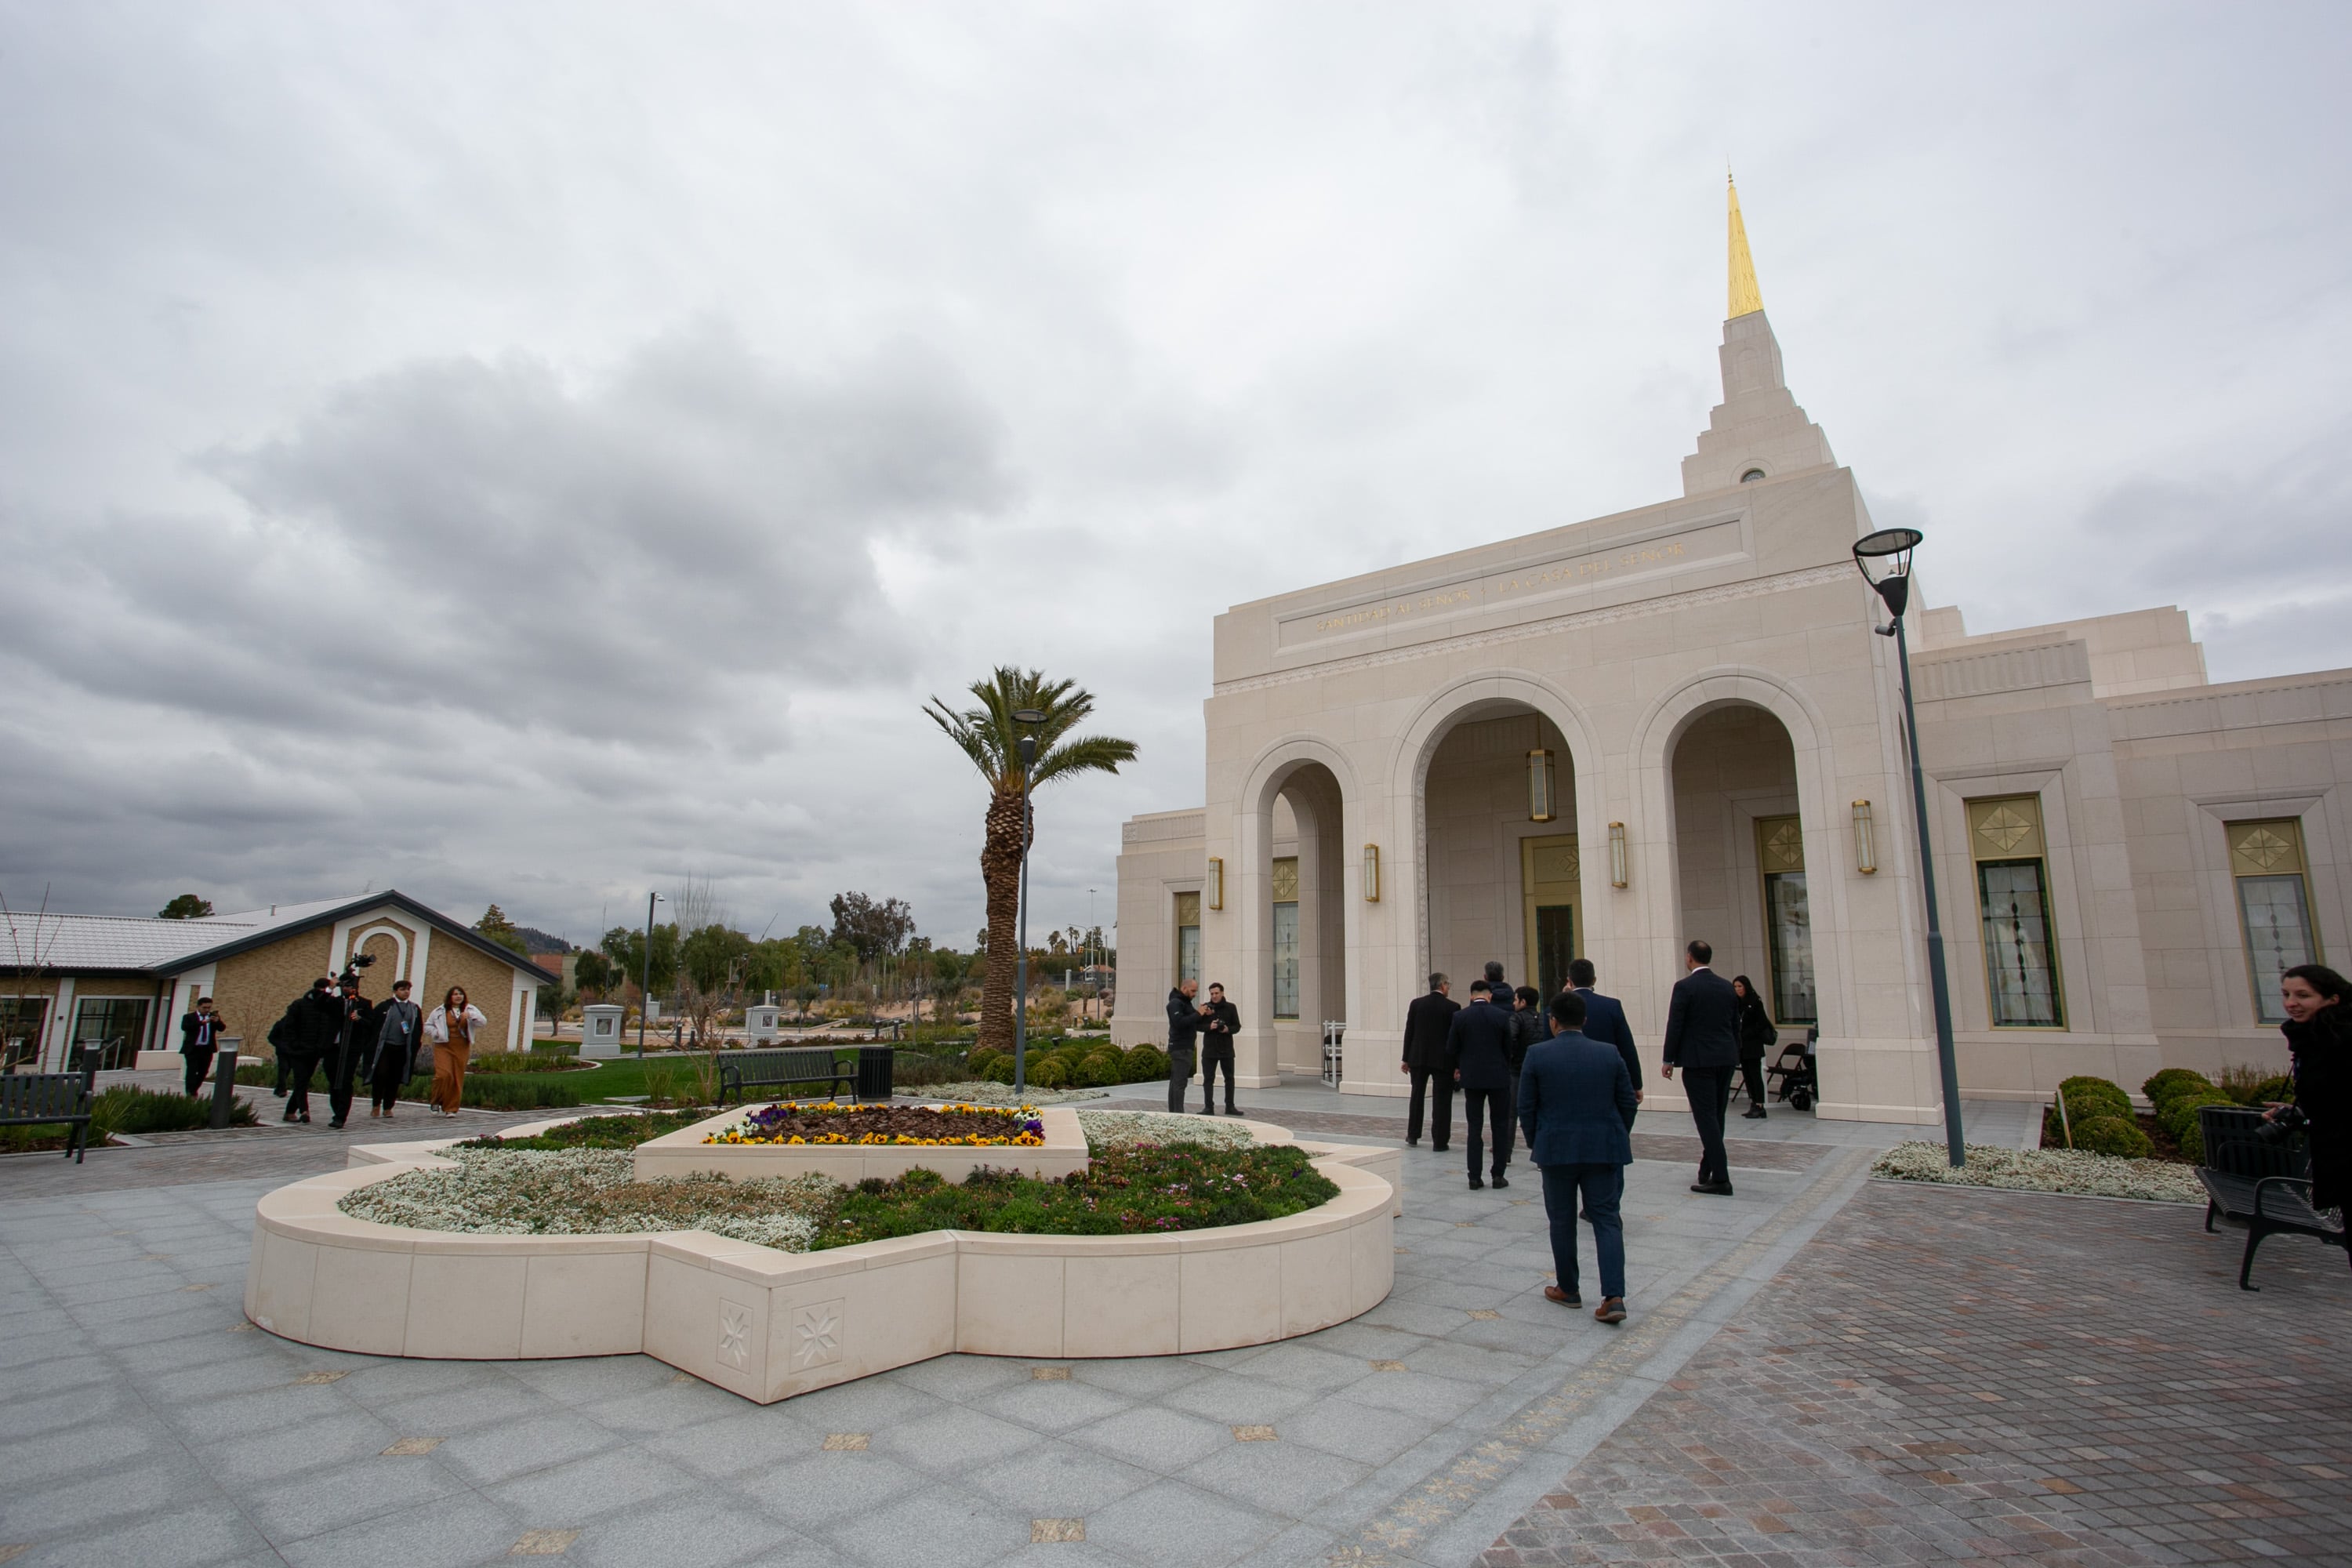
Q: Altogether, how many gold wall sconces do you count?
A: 4